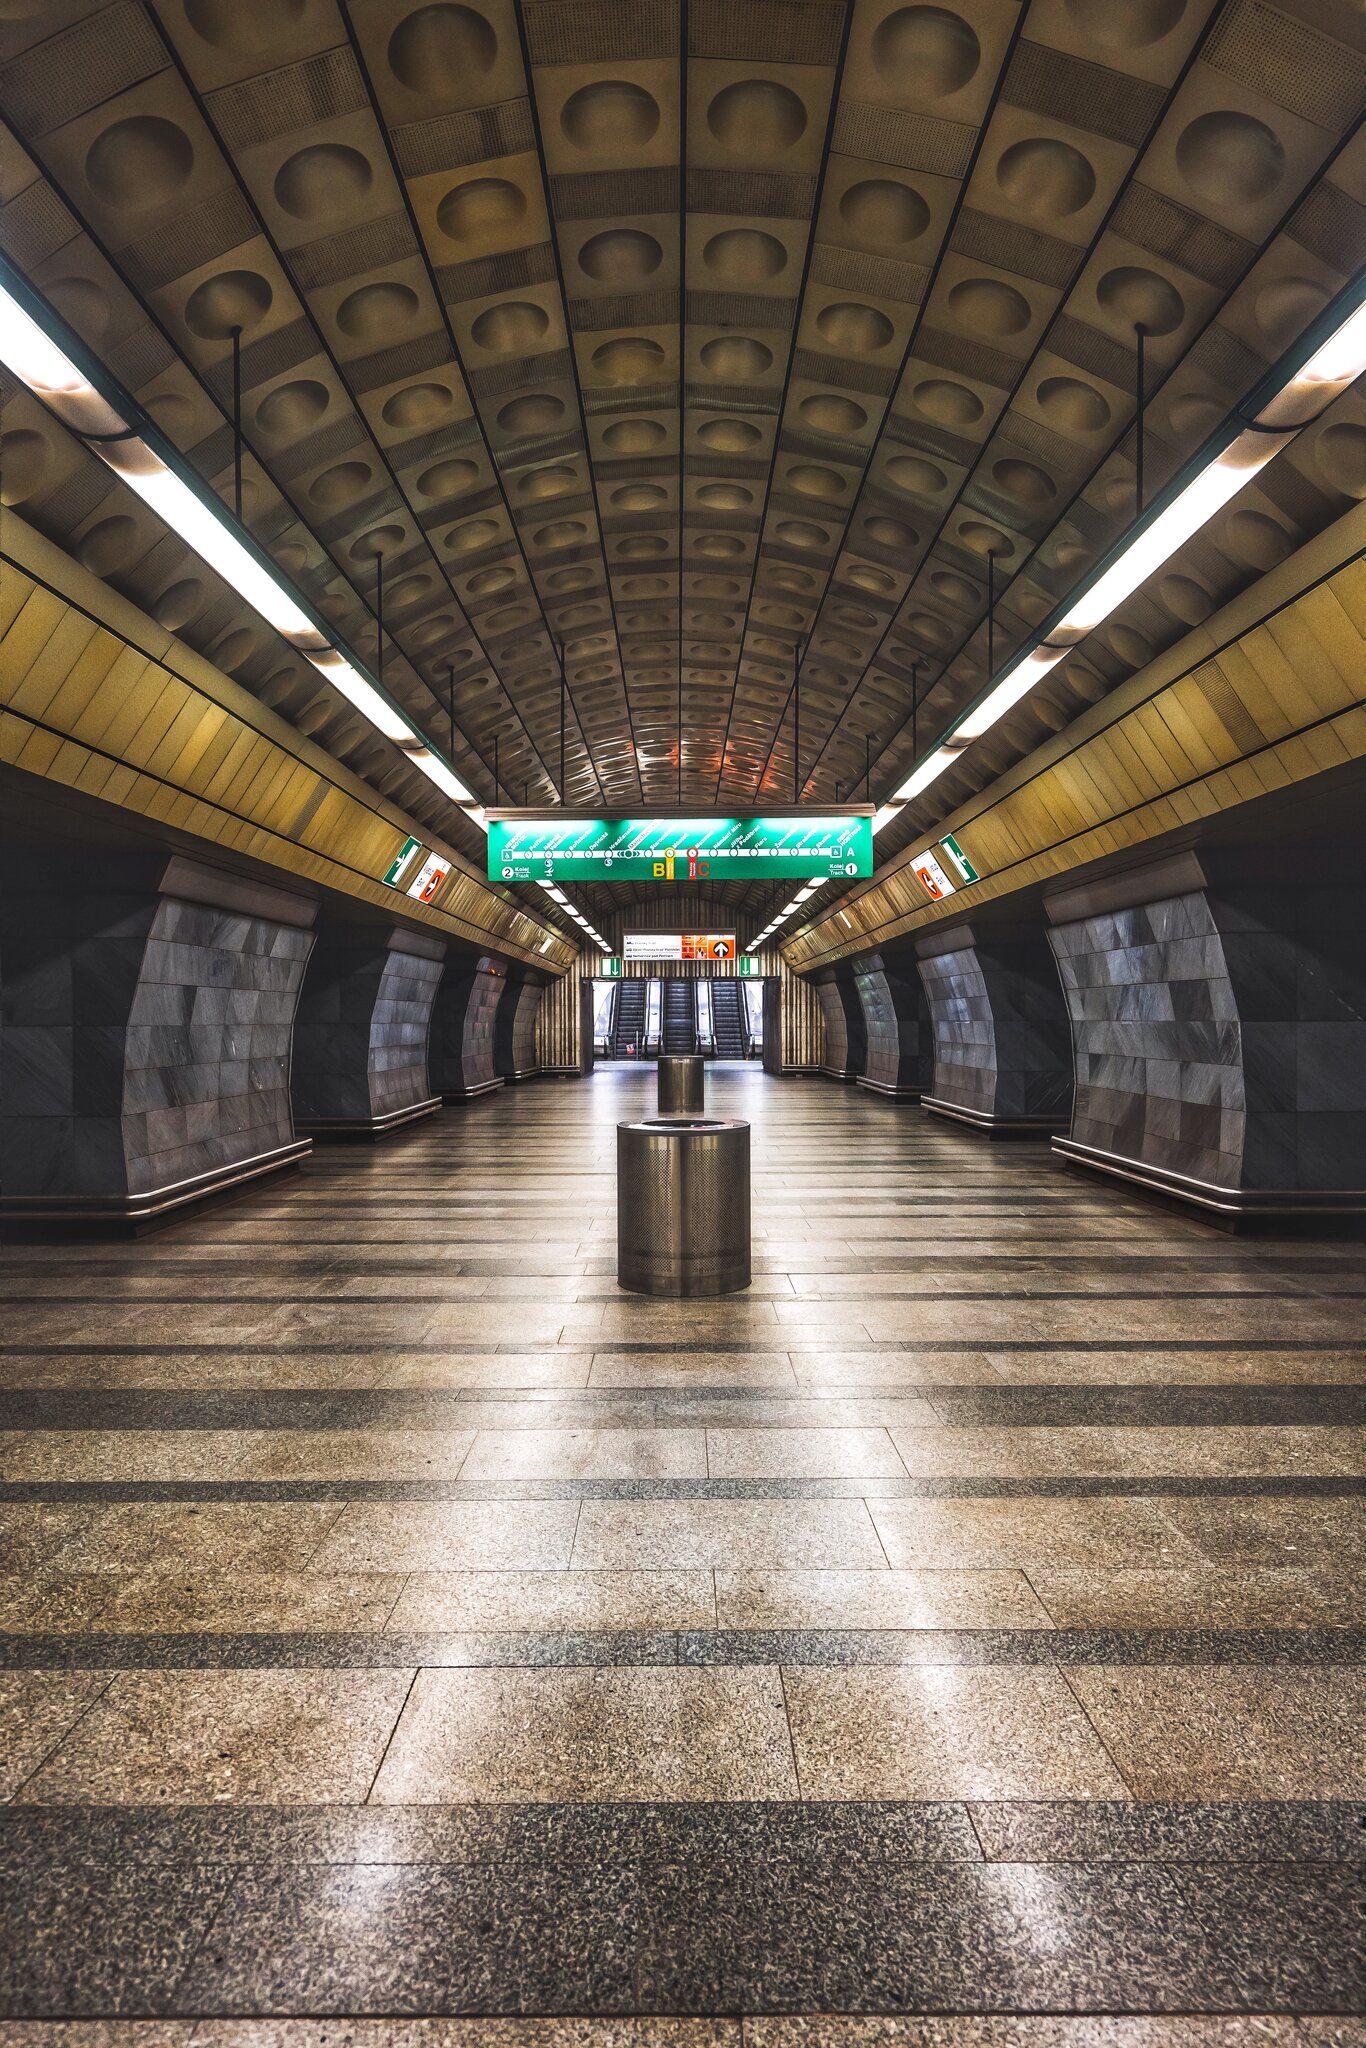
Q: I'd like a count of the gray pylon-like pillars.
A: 8